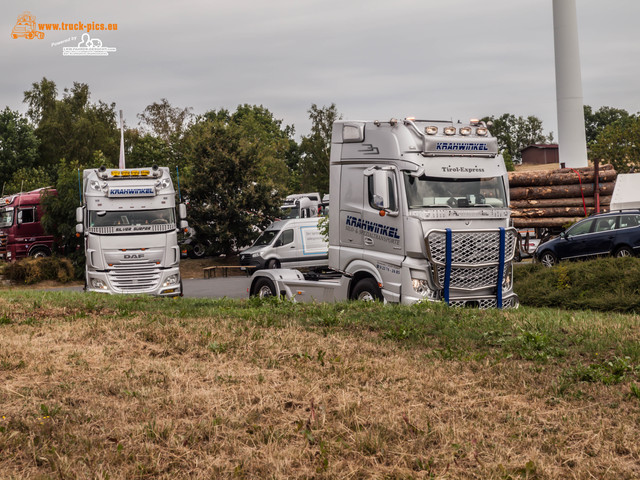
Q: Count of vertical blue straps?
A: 2